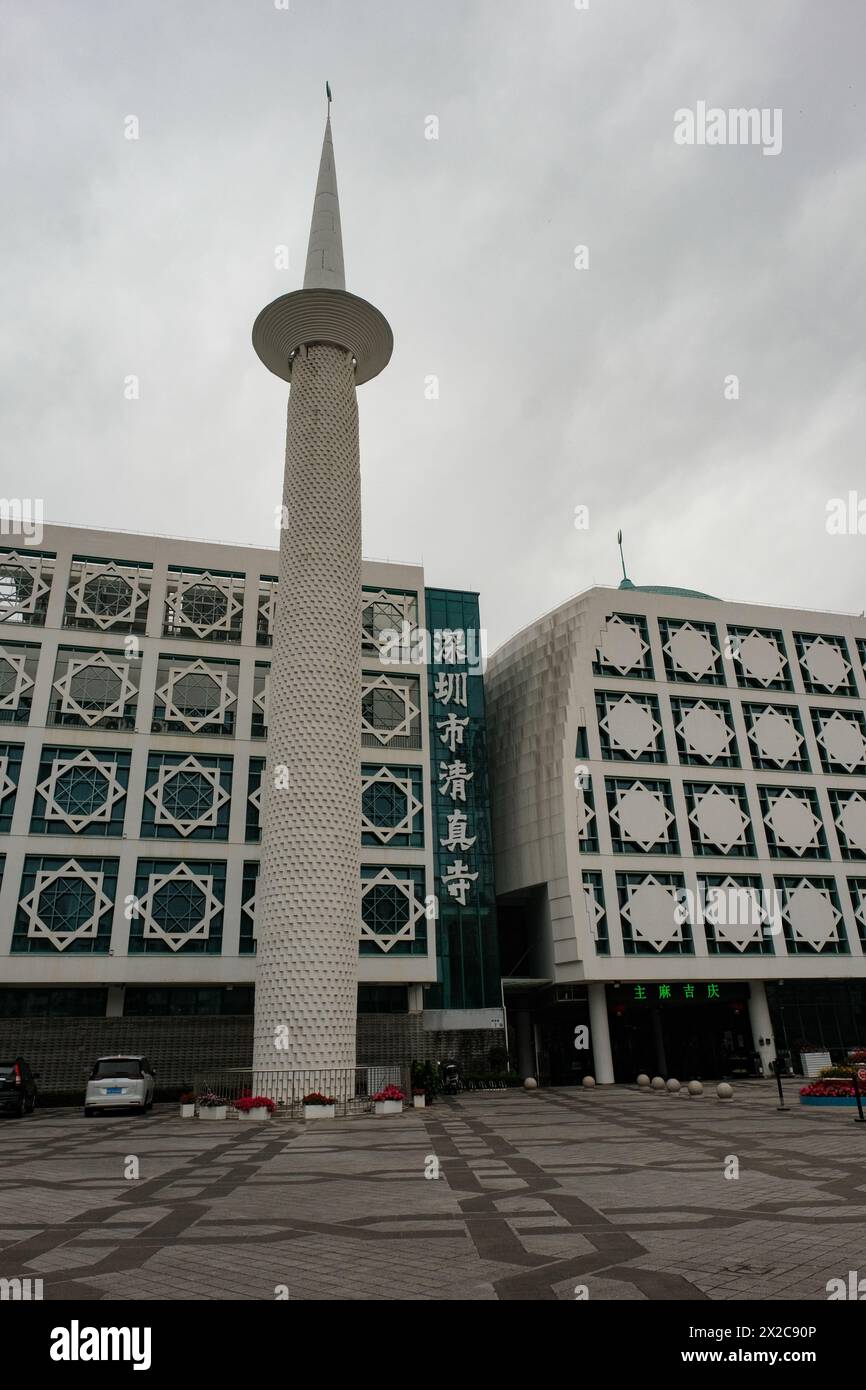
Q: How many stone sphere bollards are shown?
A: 7